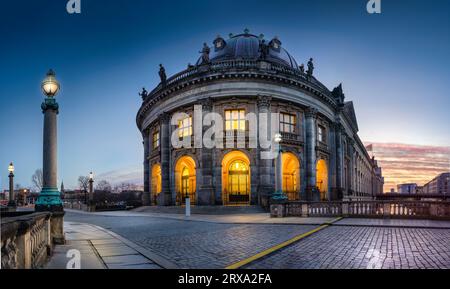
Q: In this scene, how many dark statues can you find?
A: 6